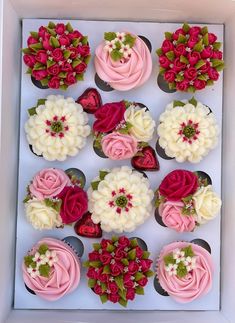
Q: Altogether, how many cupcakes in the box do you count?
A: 12